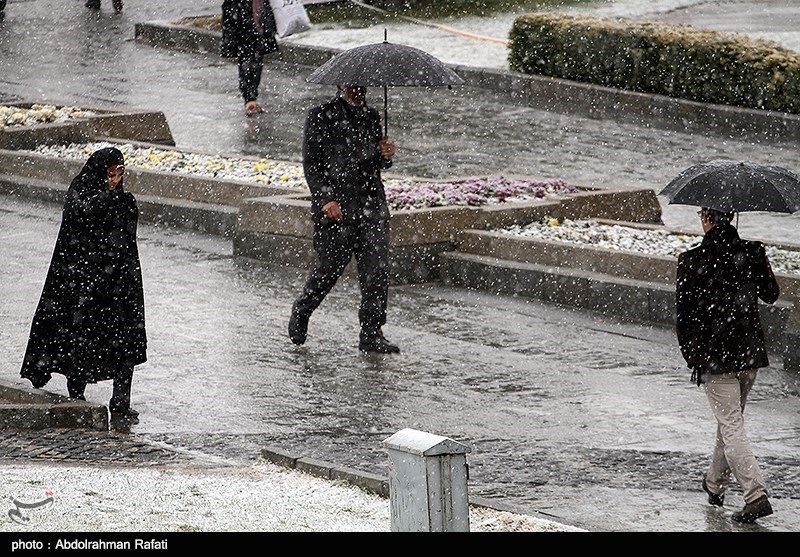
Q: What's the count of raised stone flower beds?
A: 4